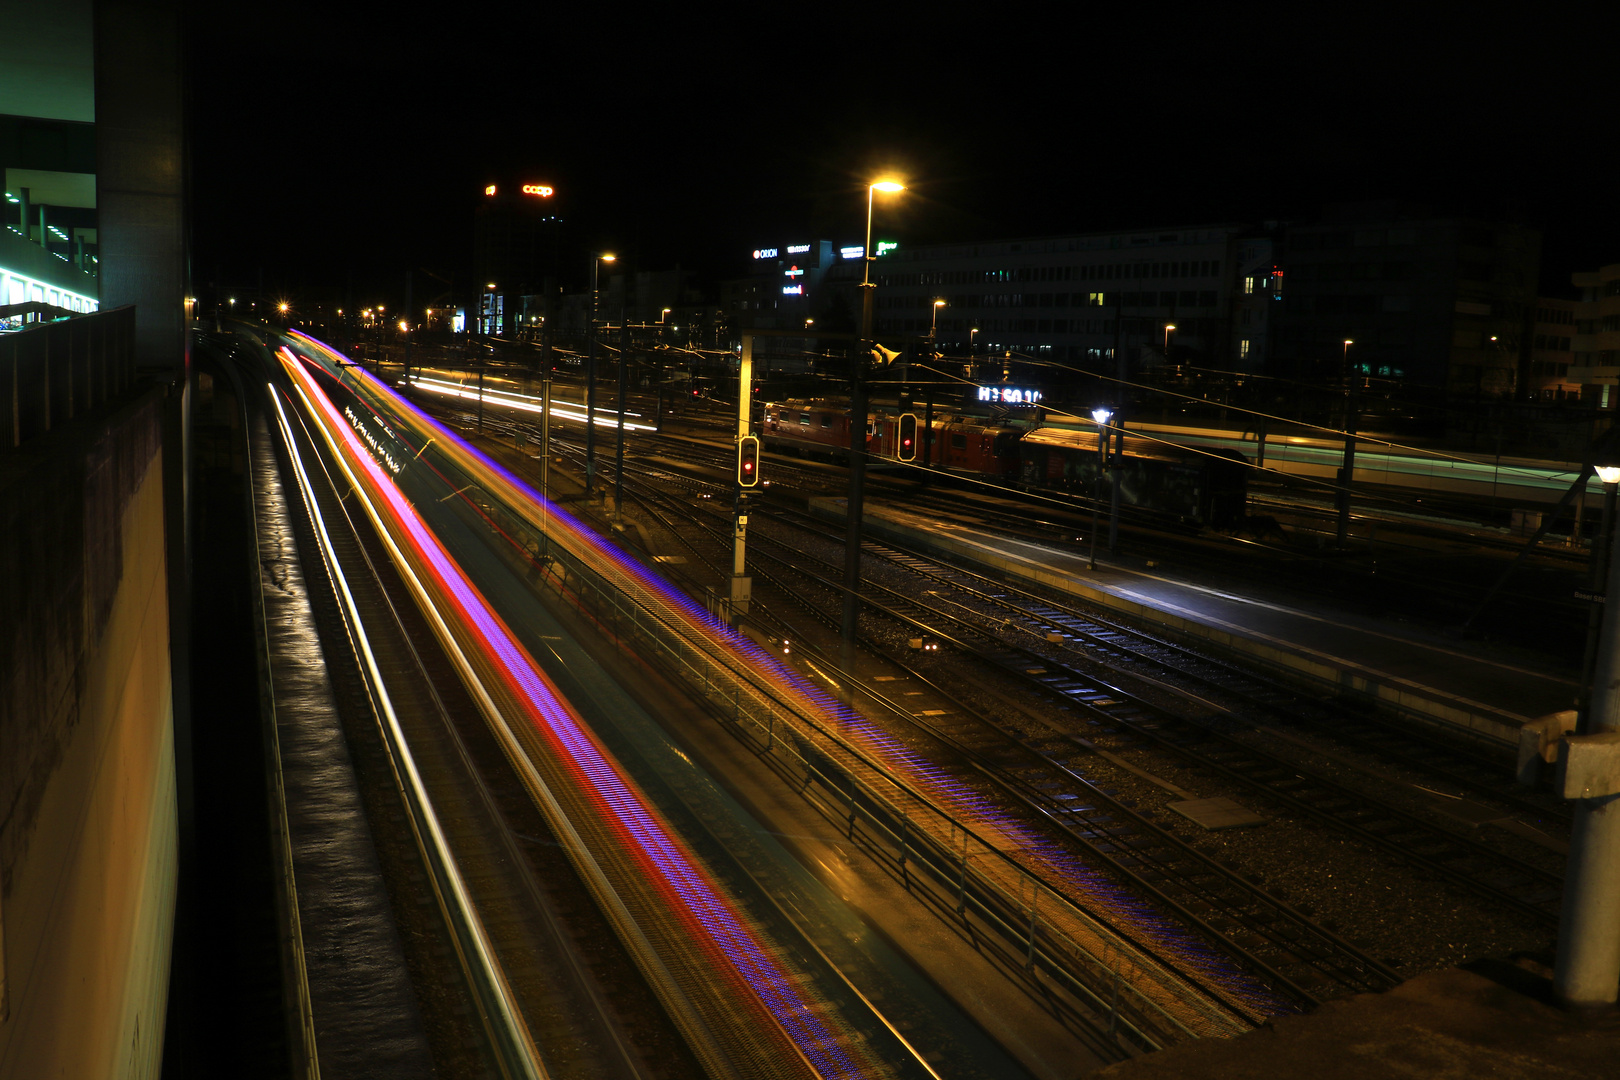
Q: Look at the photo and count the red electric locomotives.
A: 2